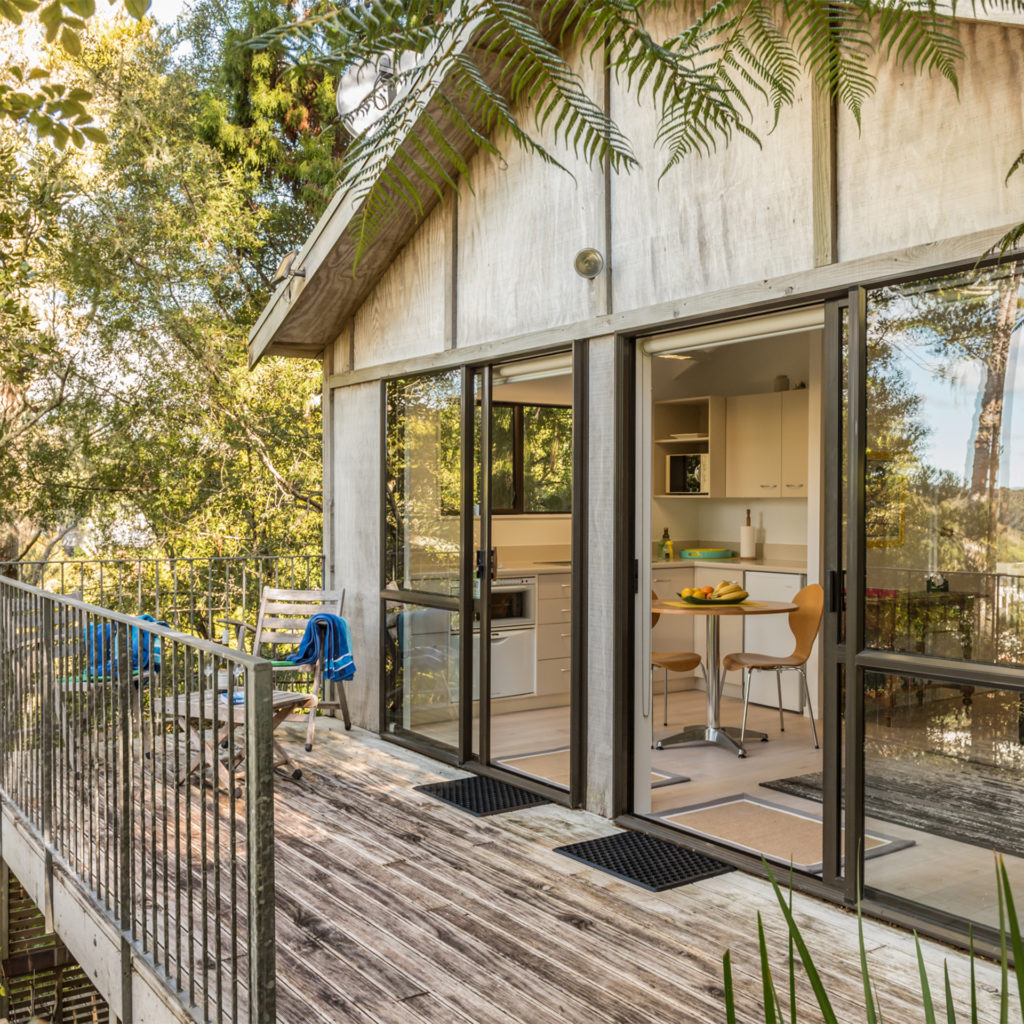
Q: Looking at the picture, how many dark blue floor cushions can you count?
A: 0